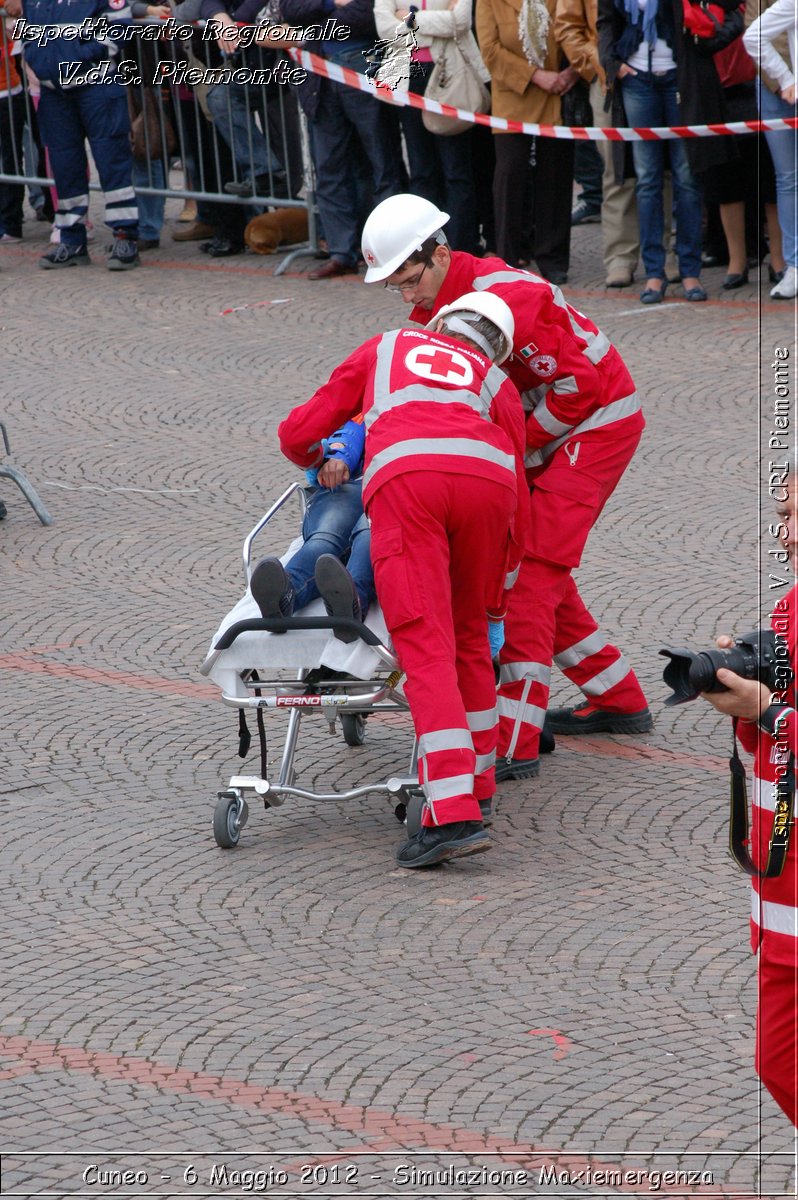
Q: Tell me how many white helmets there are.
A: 2